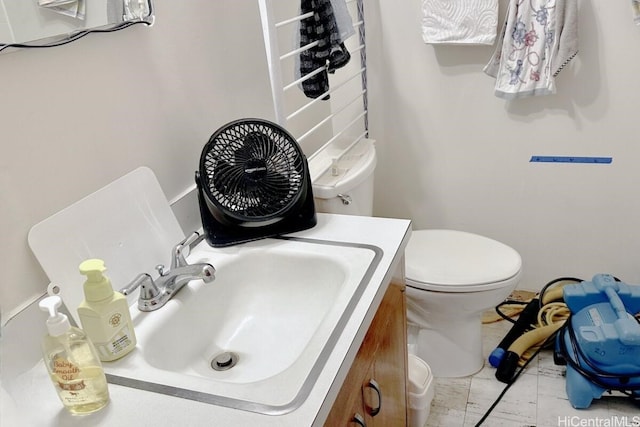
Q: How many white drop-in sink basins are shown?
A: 1